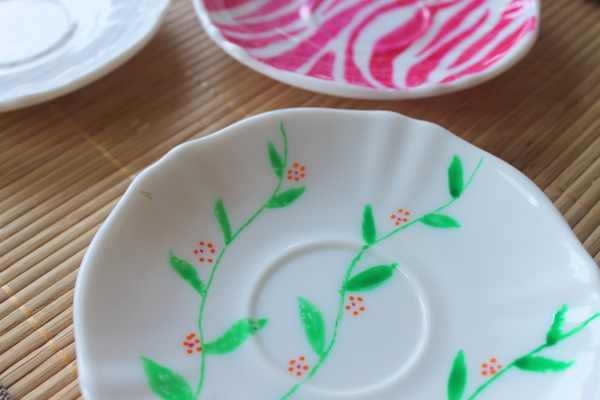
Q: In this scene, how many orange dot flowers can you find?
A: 7